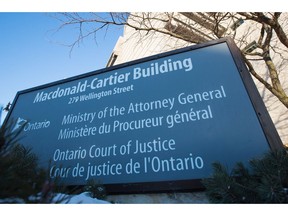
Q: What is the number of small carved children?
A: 0